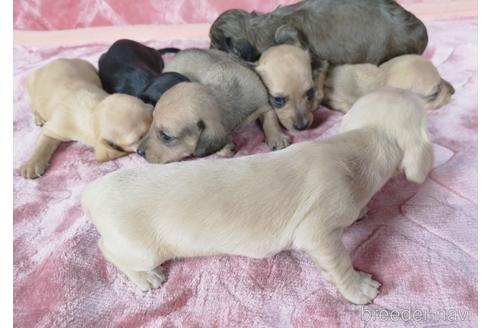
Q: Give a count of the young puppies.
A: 7